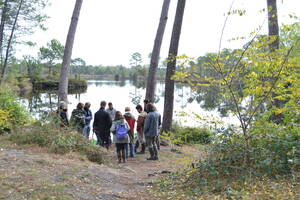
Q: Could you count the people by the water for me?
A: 10